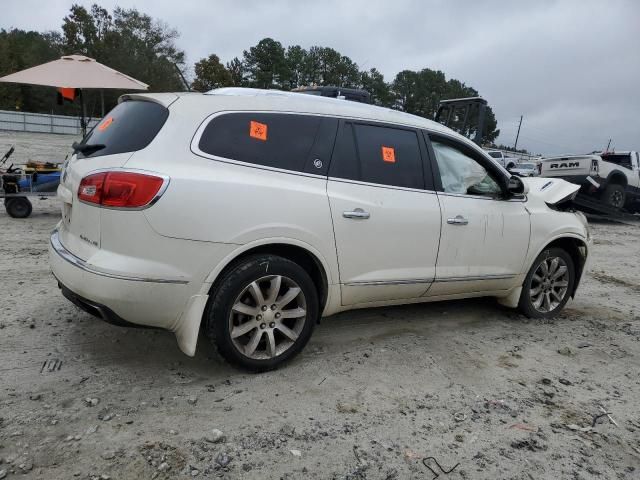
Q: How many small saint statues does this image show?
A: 0